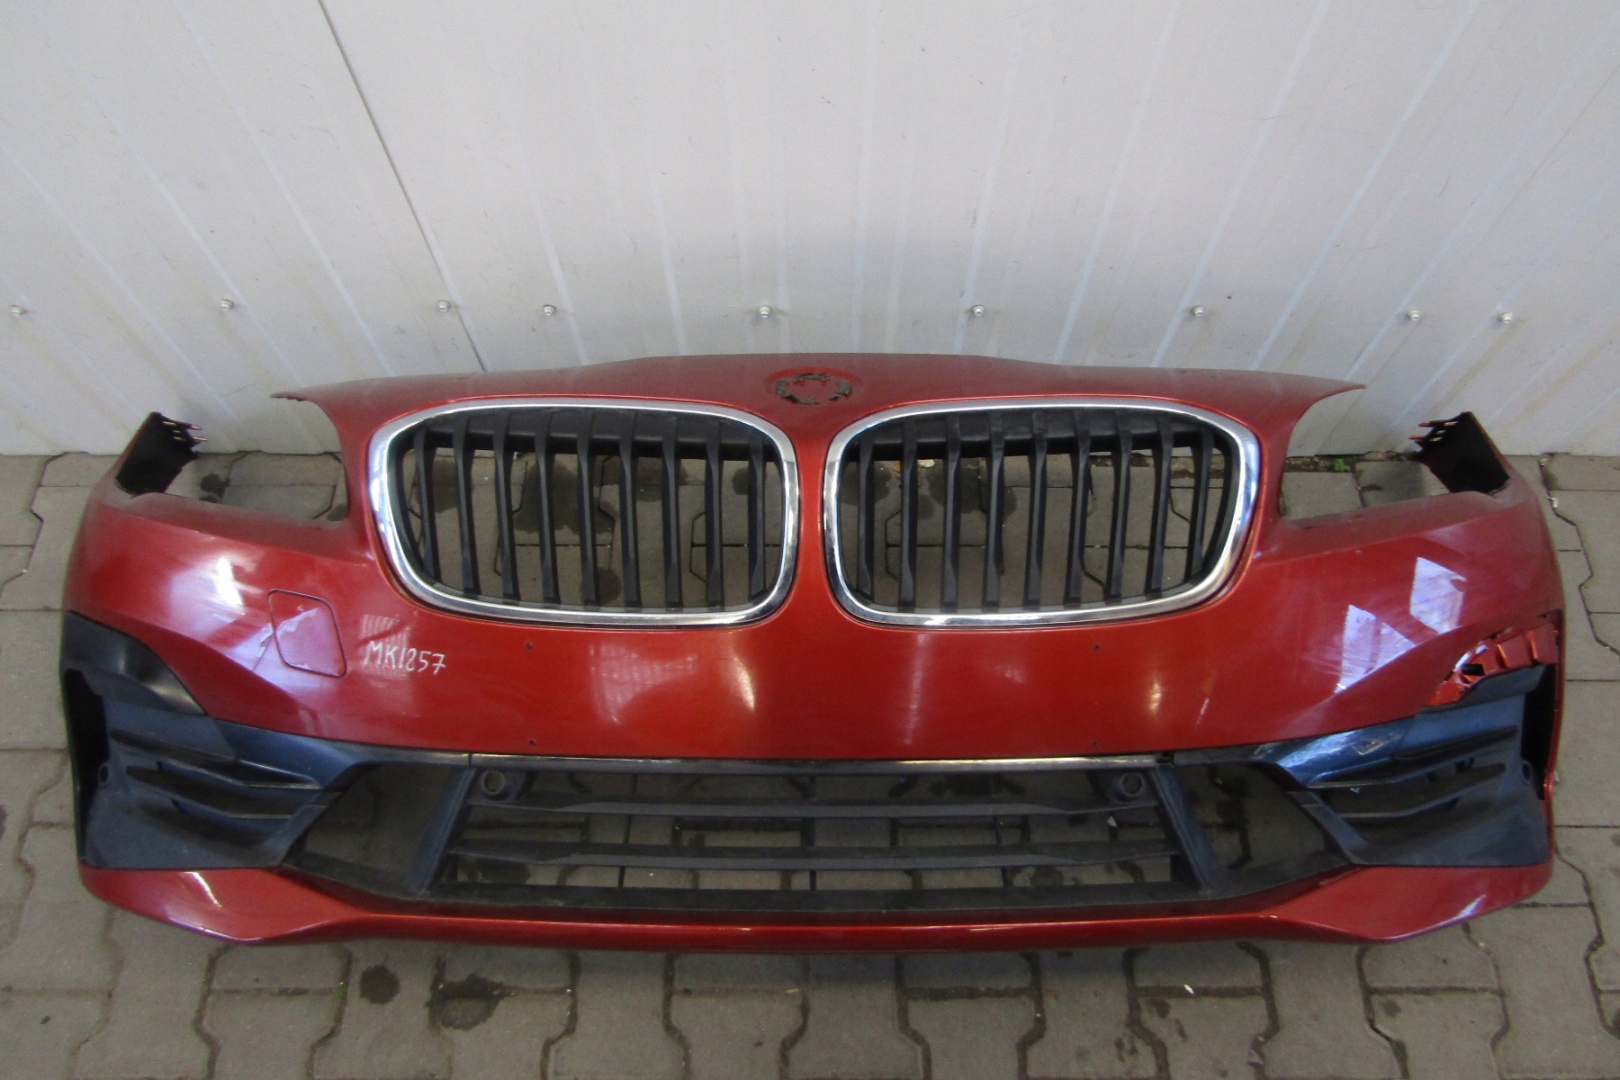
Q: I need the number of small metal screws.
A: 9